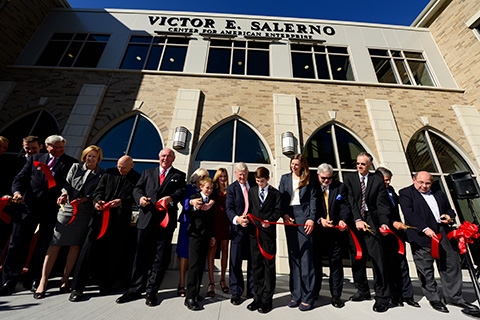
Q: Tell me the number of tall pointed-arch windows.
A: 5